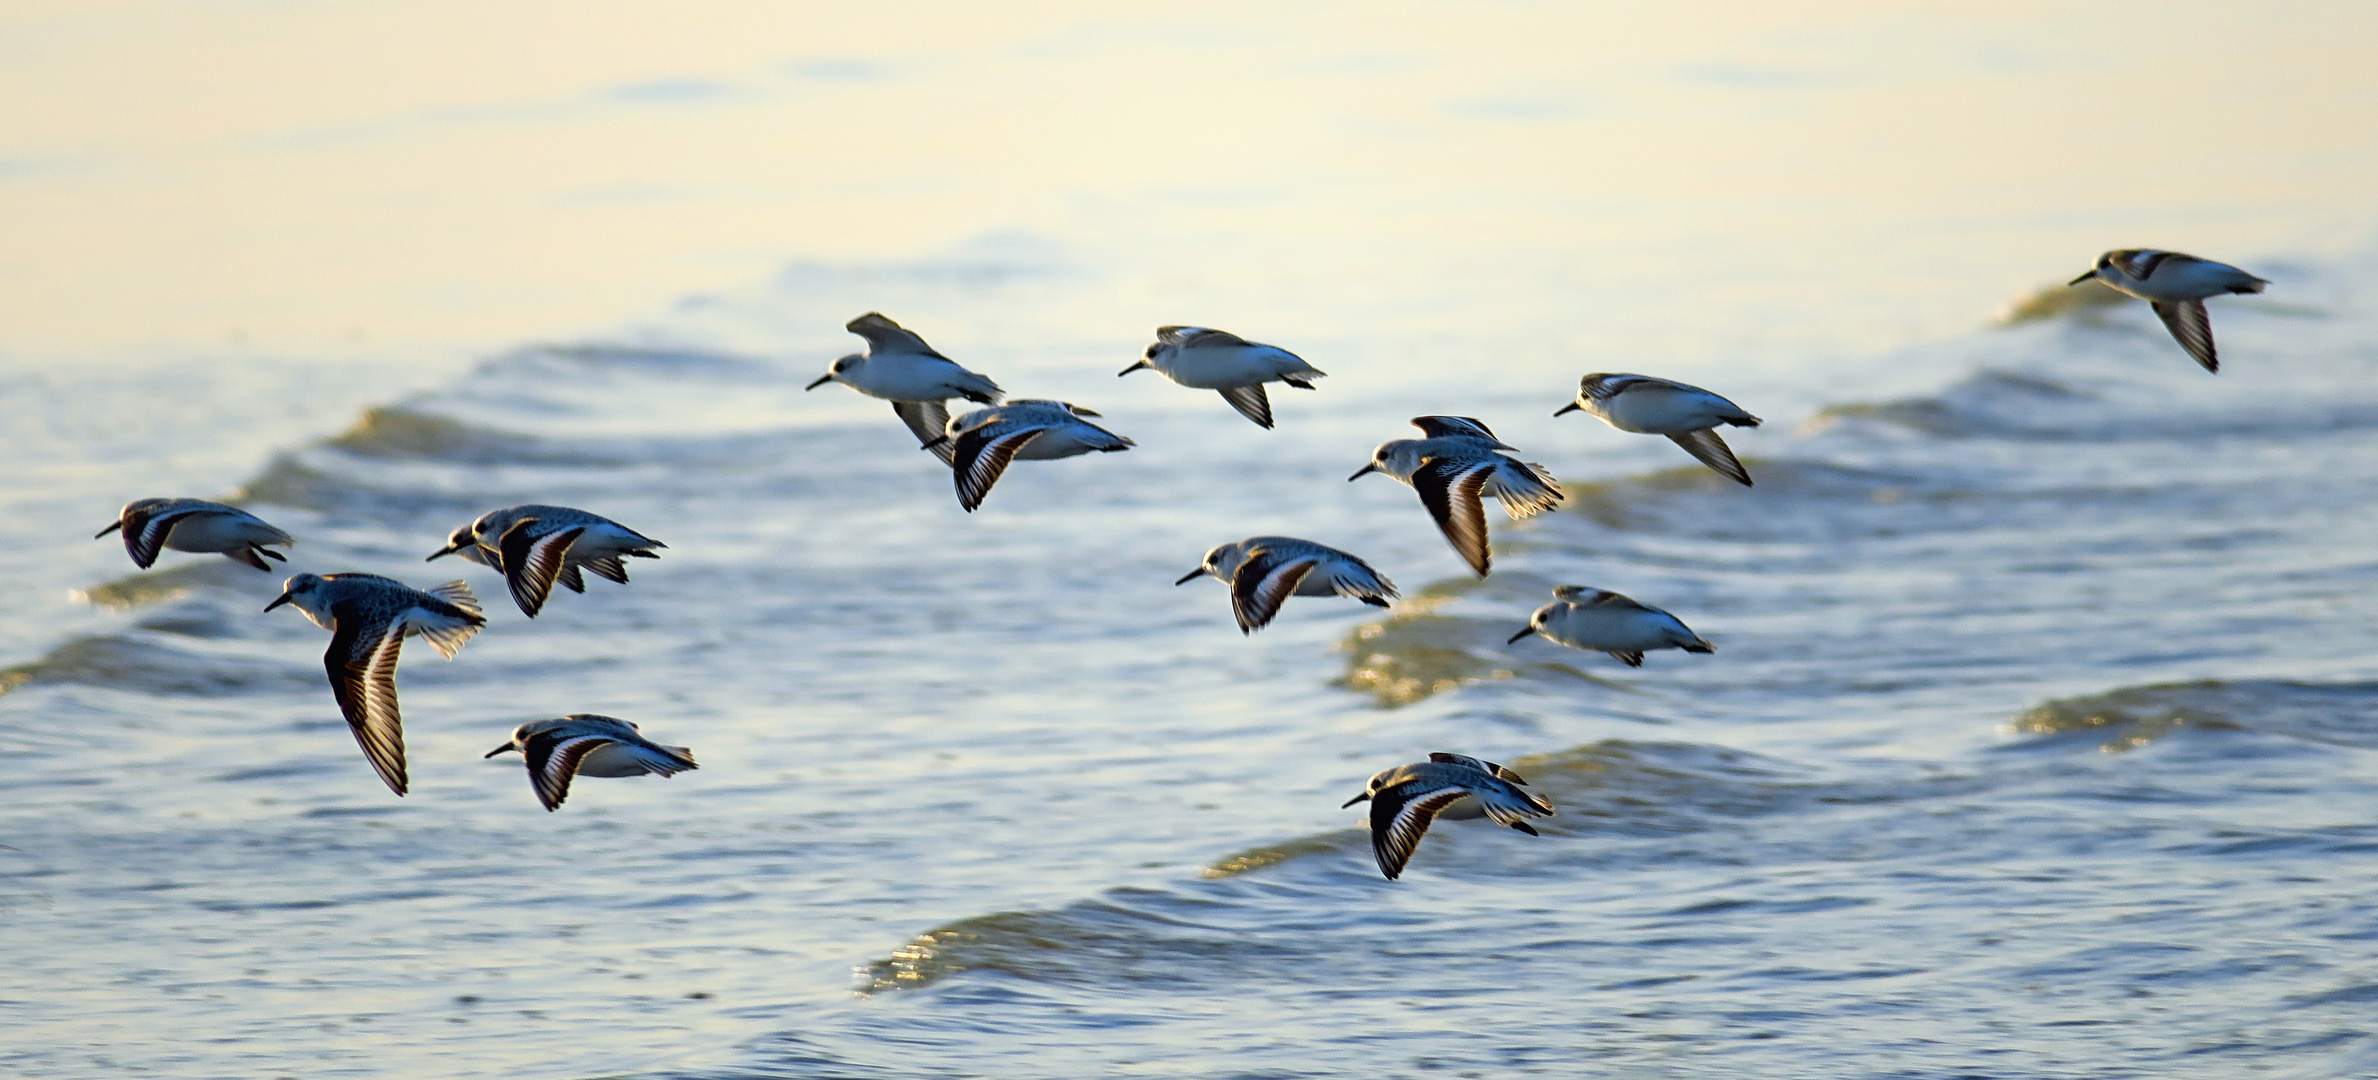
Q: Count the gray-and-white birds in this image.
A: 14